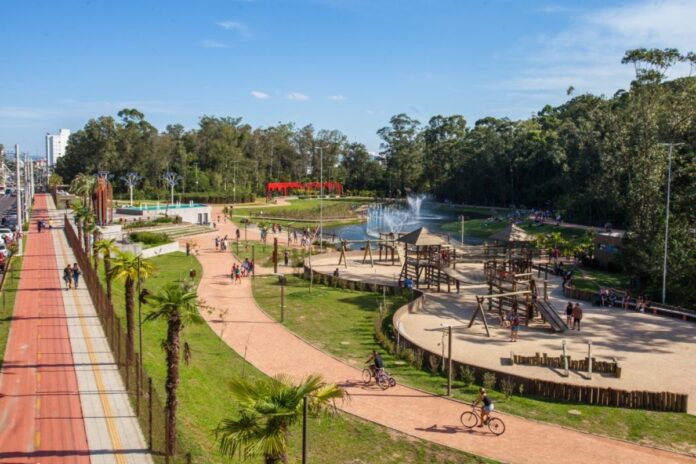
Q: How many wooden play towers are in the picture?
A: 2